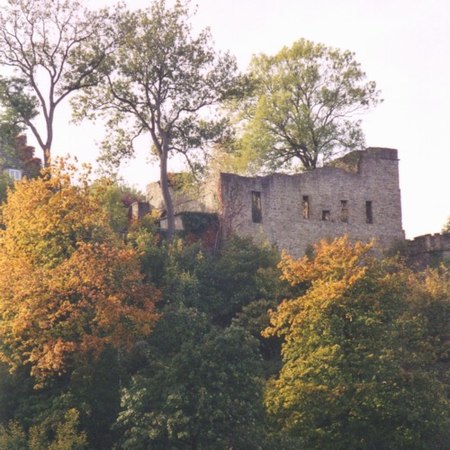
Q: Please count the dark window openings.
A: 5